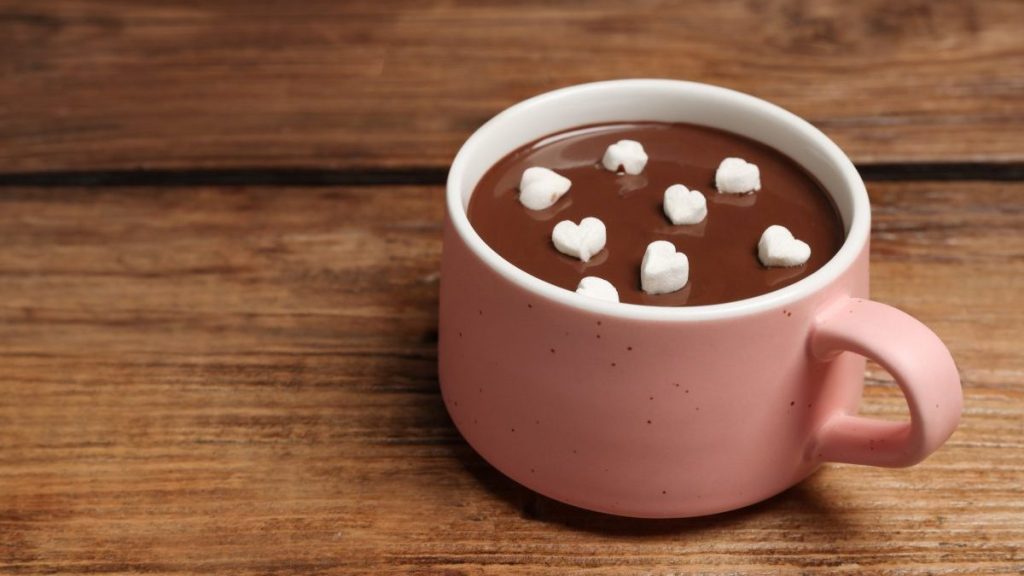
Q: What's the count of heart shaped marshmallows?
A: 8